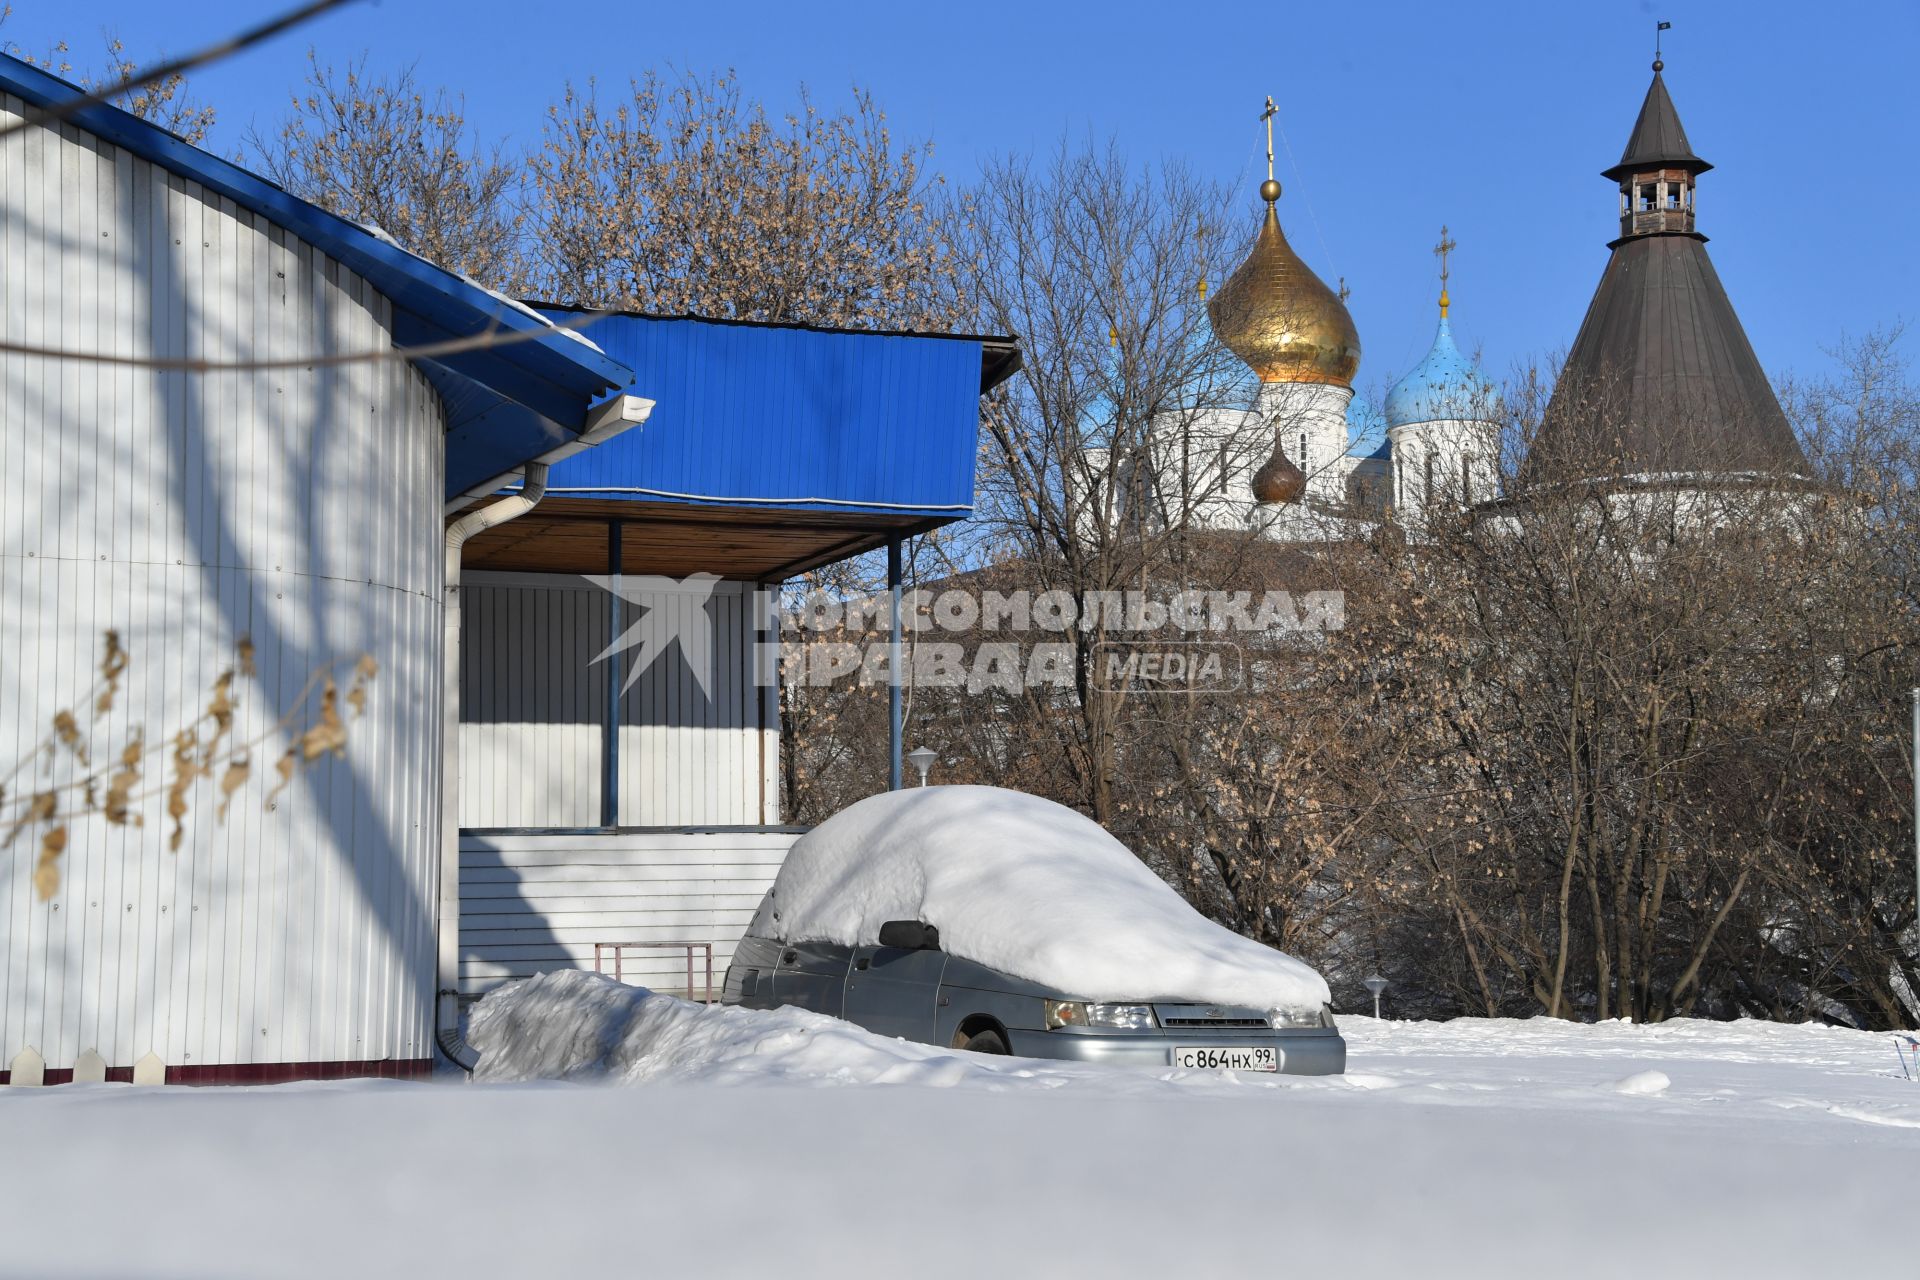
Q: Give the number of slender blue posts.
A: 2